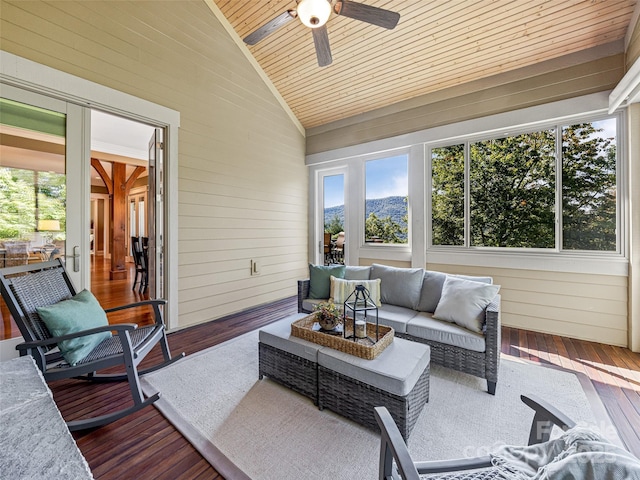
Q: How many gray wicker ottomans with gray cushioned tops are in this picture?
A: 2